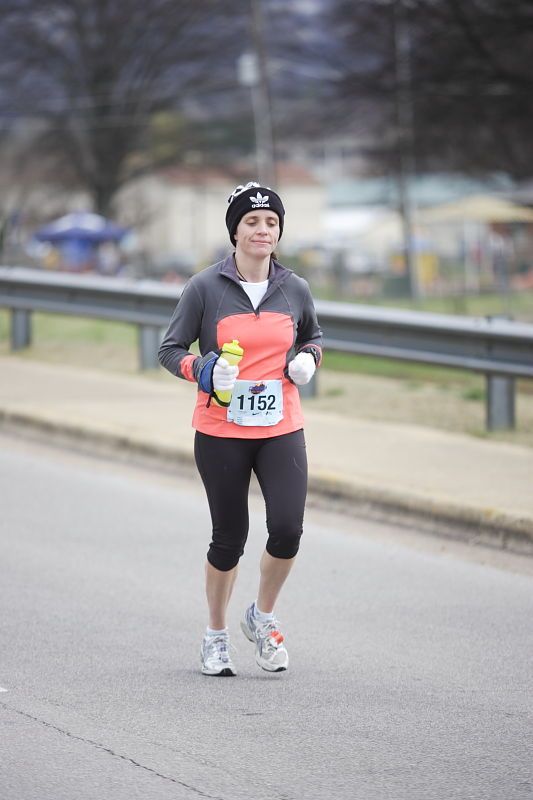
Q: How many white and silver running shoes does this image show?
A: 2